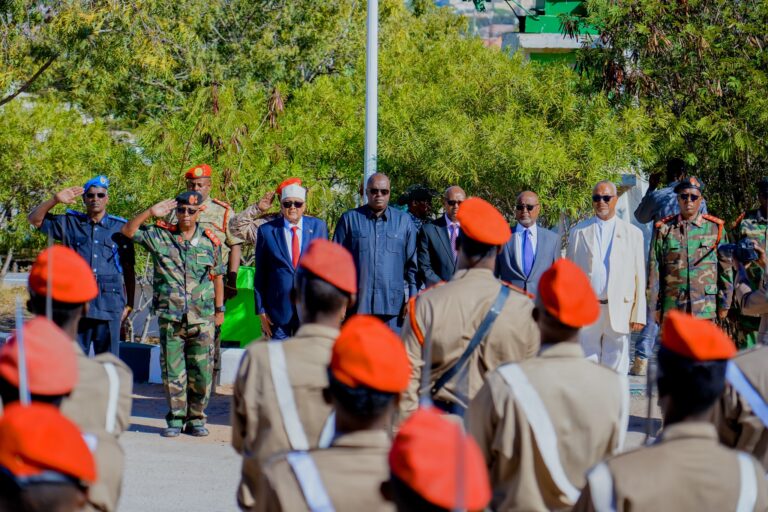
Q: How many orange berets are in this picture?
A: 11